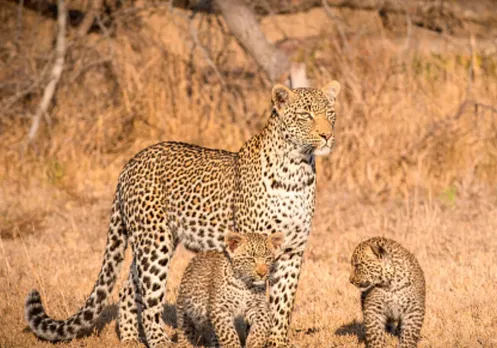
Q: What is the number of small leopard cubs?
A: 2